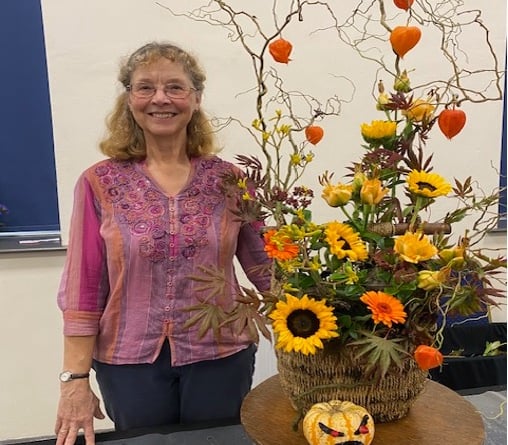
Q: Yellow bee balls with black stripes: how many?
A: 0